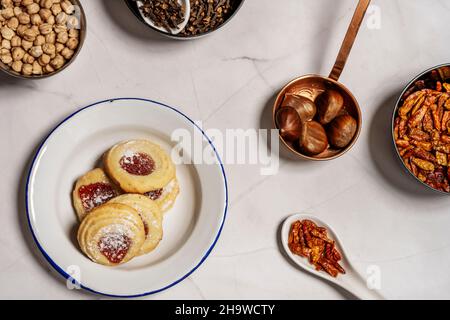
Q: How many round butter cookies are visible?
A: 5